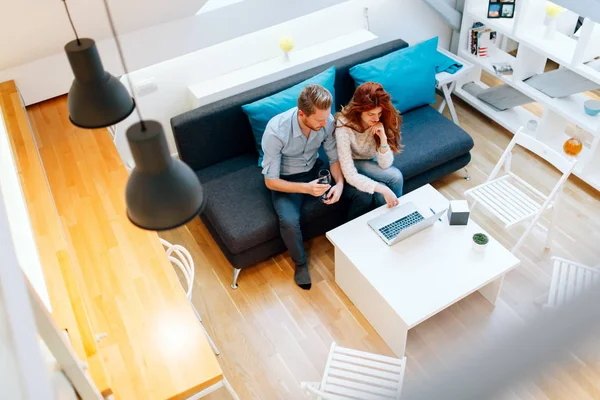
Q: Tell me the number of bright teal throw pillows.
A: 2